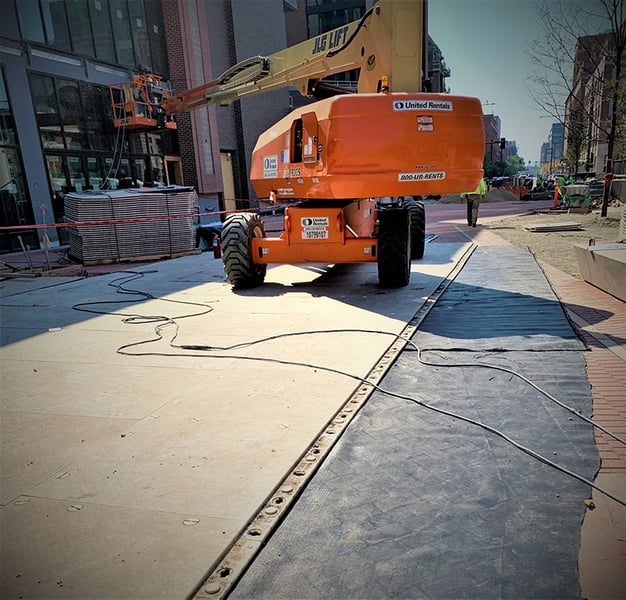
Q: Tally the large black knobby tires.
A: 3